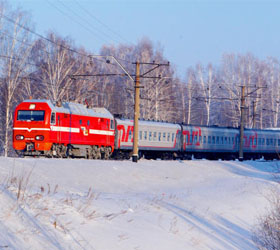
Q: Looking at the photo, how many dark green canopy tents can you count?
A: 0